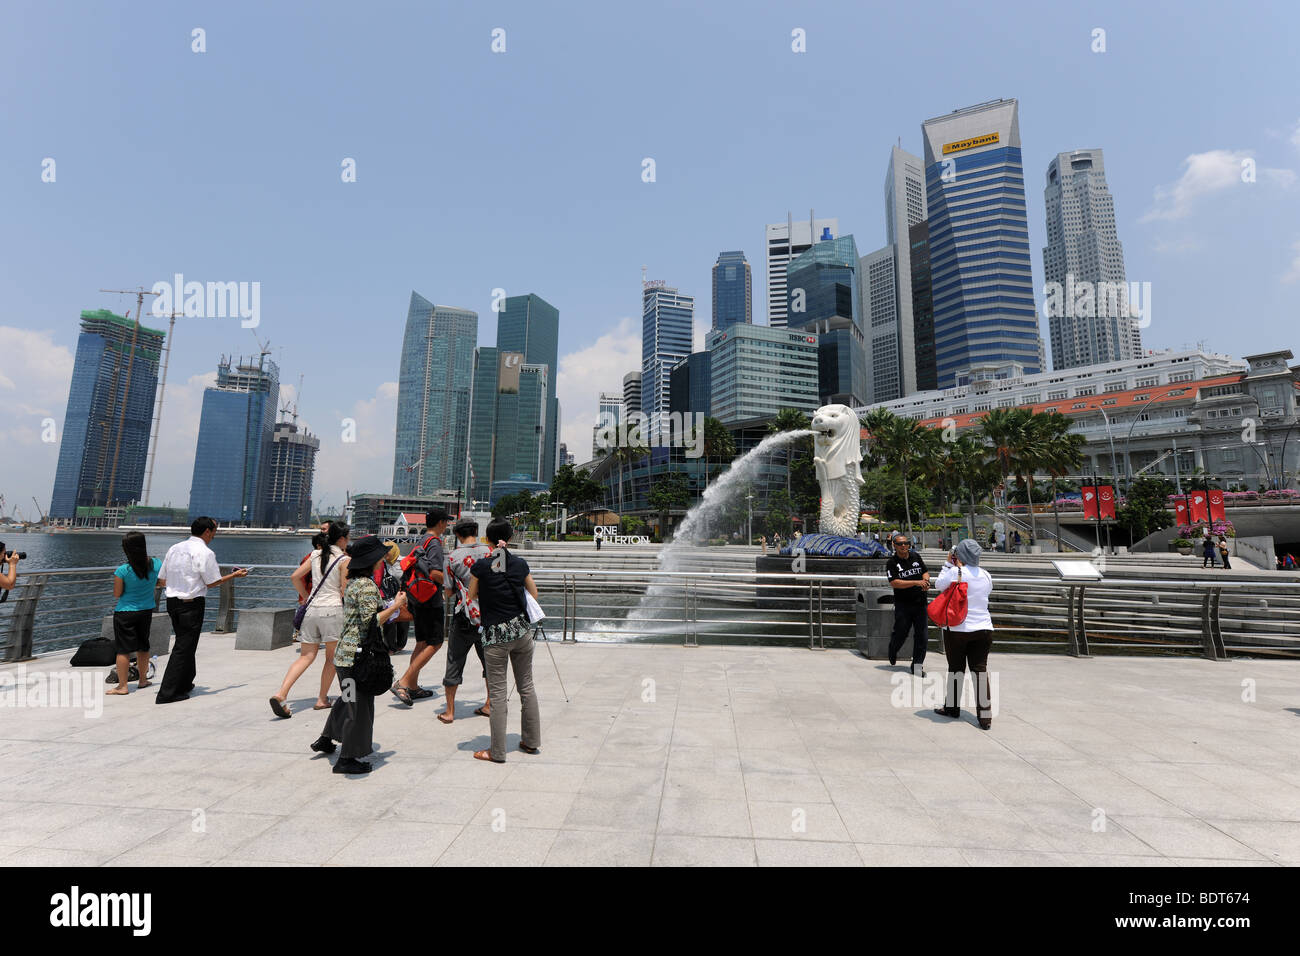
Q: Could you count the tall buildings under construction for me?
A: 3